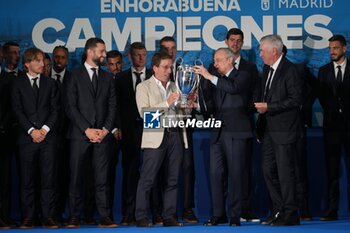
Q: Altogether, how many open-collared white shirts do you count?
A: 1